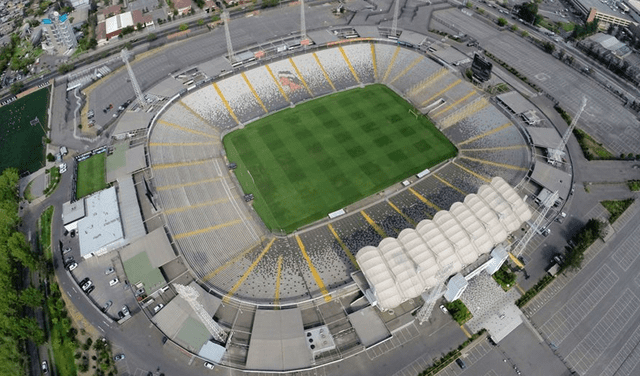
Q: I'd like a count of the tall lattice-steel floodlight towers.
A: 8